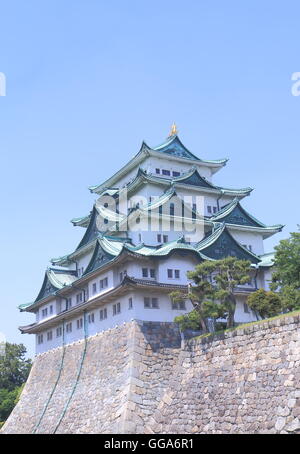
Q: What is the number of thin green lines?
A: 2